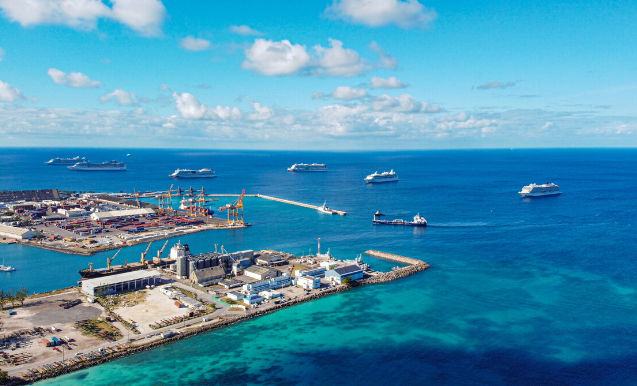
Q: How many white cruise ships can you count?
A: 6